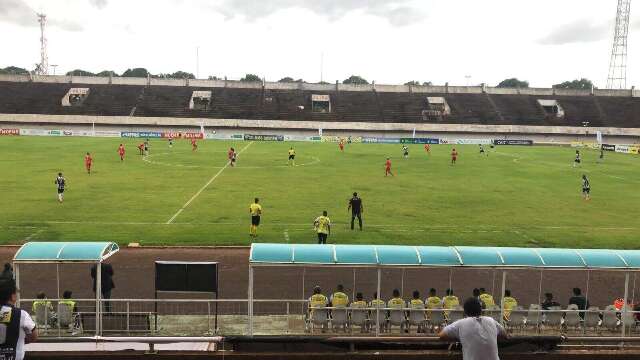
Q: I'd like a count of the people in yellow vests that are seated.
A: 12